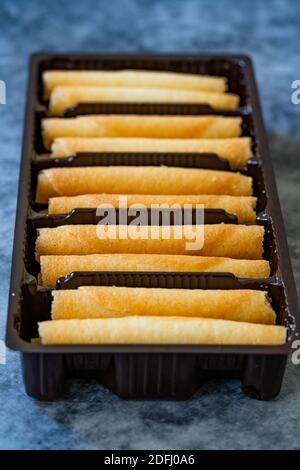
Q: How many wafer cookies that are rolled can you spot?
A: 10